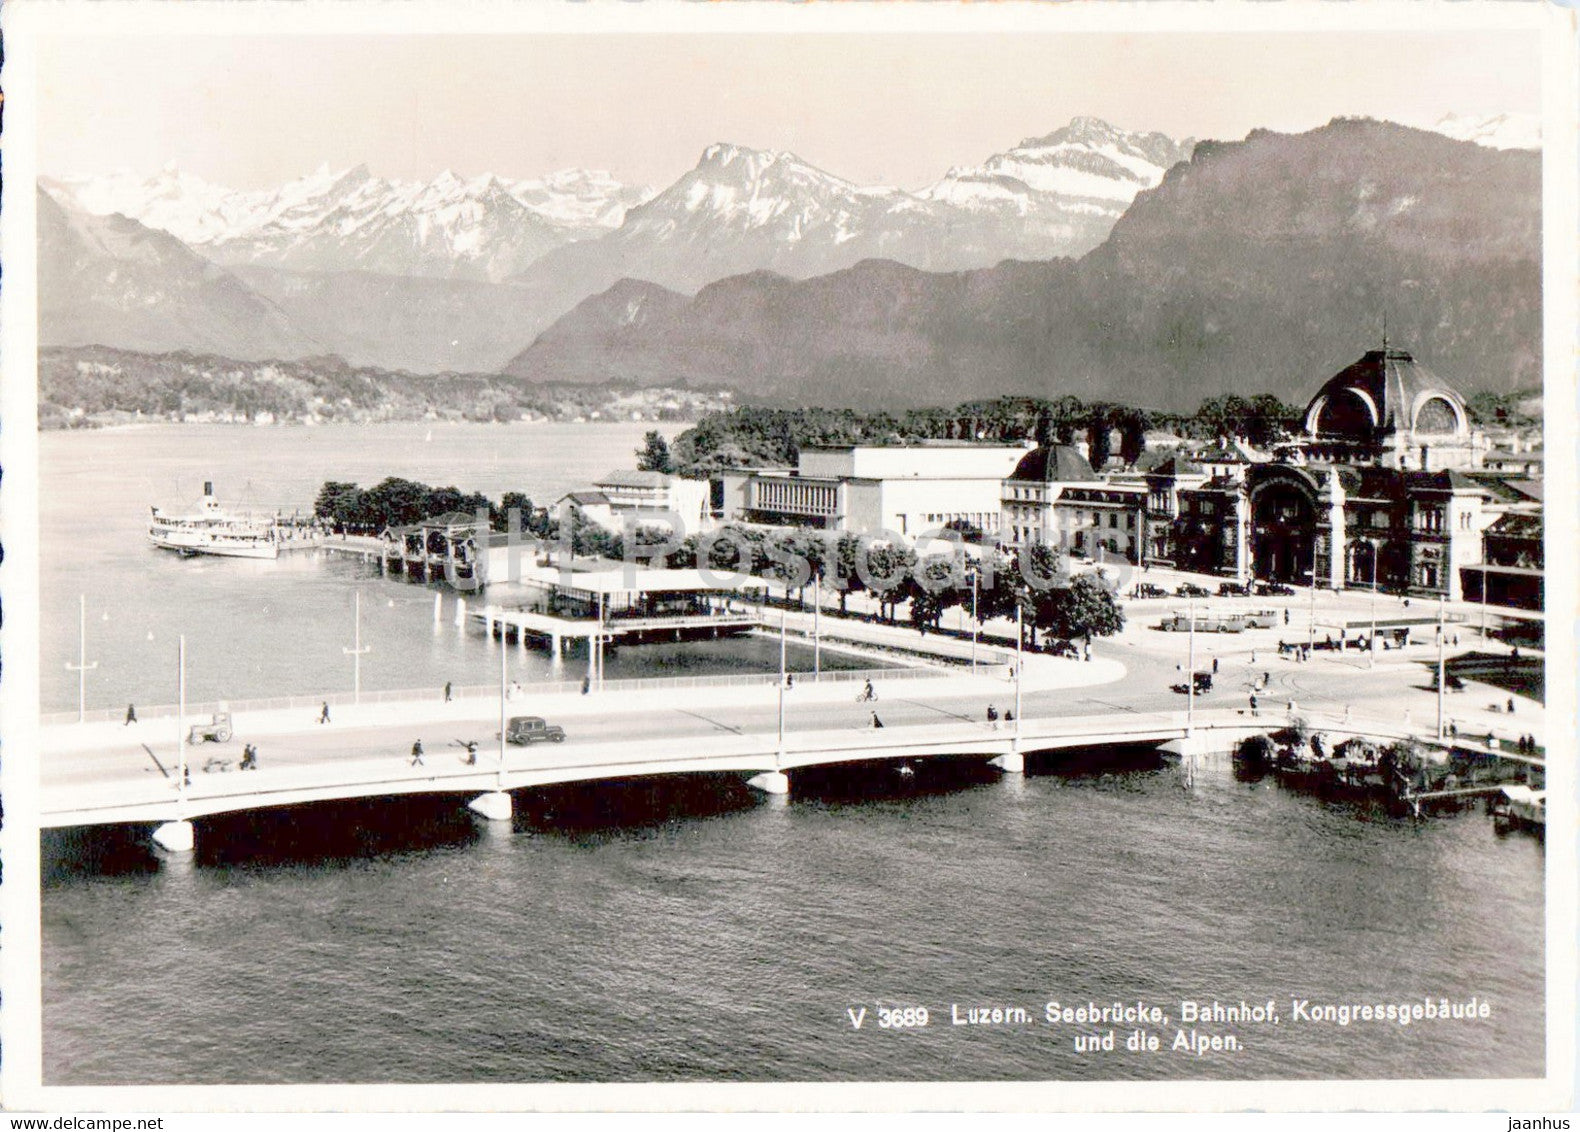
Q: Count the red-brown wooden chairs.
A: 0